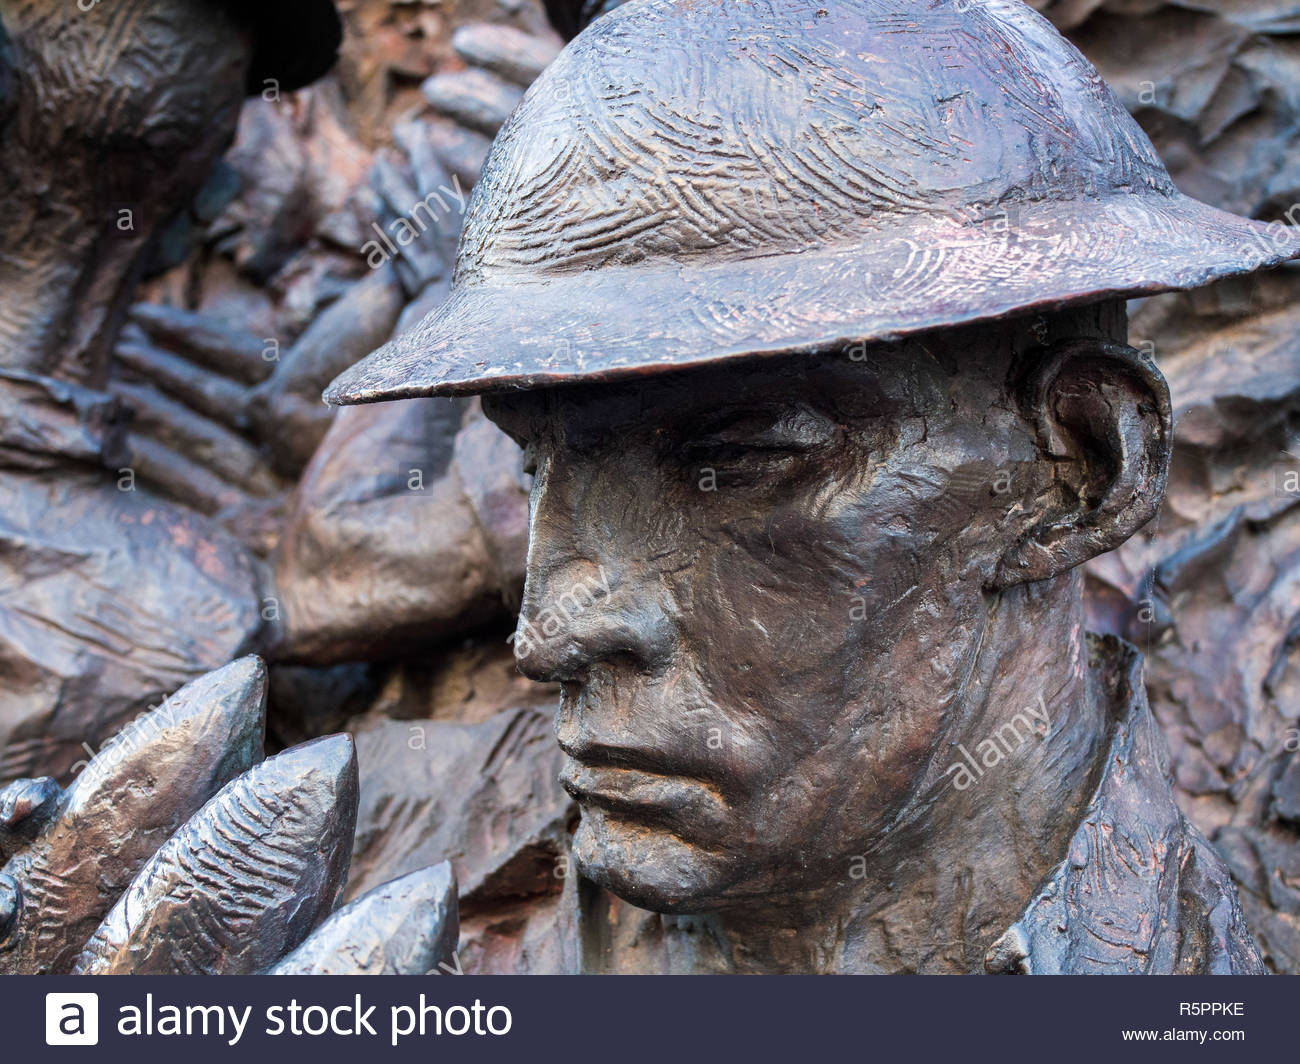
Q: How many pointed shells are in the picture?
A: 3